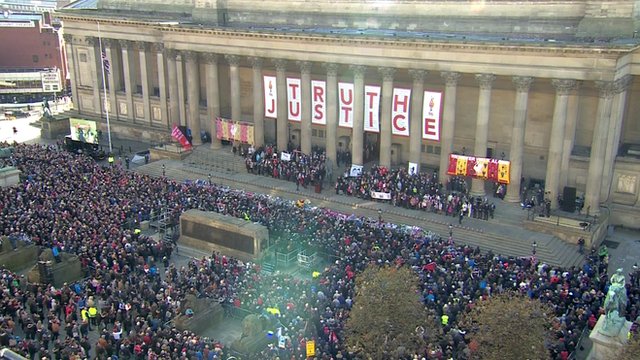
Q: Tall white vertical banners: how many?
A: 7